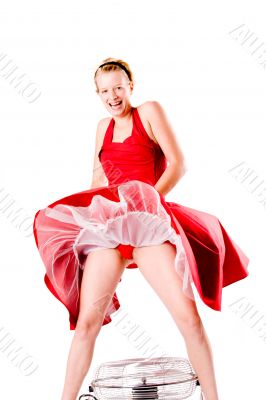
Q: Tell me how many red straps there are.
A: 2